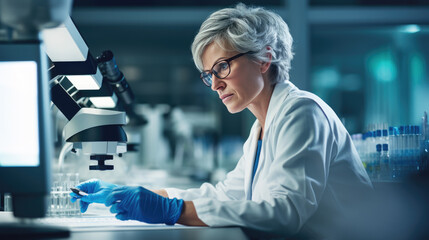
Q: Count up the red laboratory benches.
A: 0